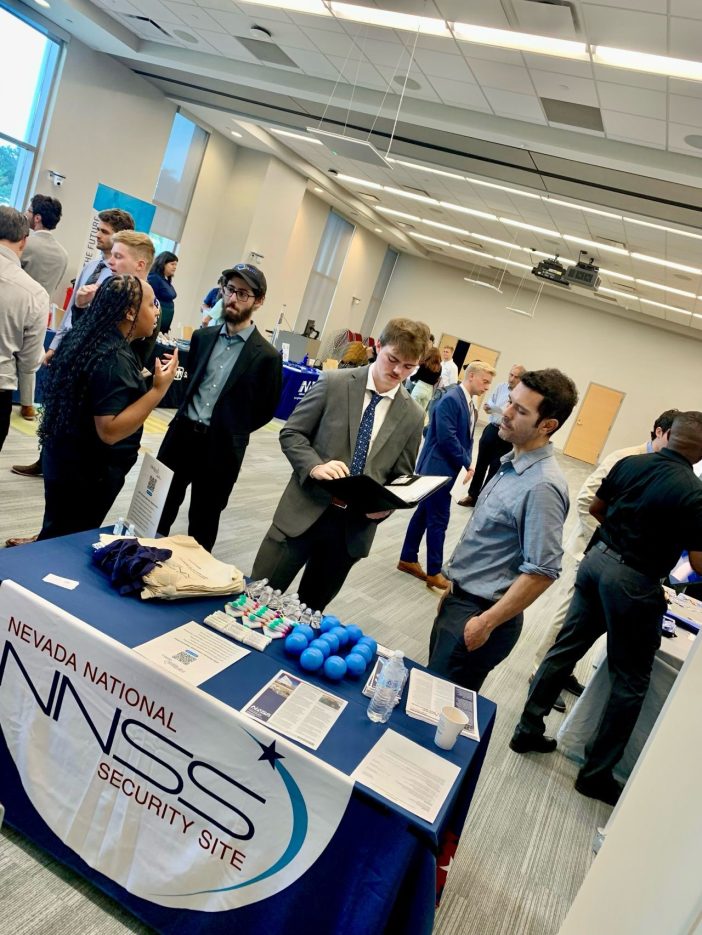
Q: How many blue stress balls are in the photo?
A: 12